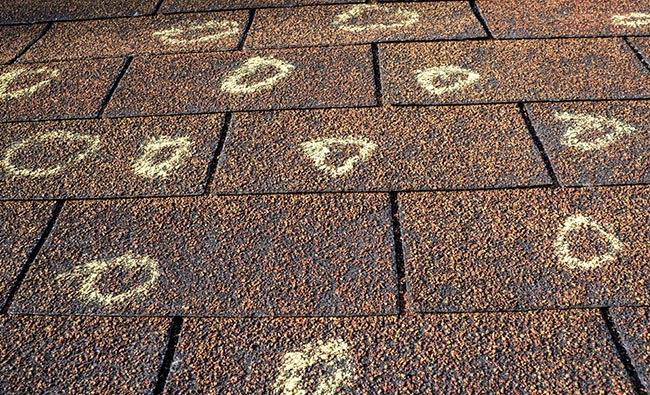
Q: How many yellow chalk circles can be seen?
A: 13